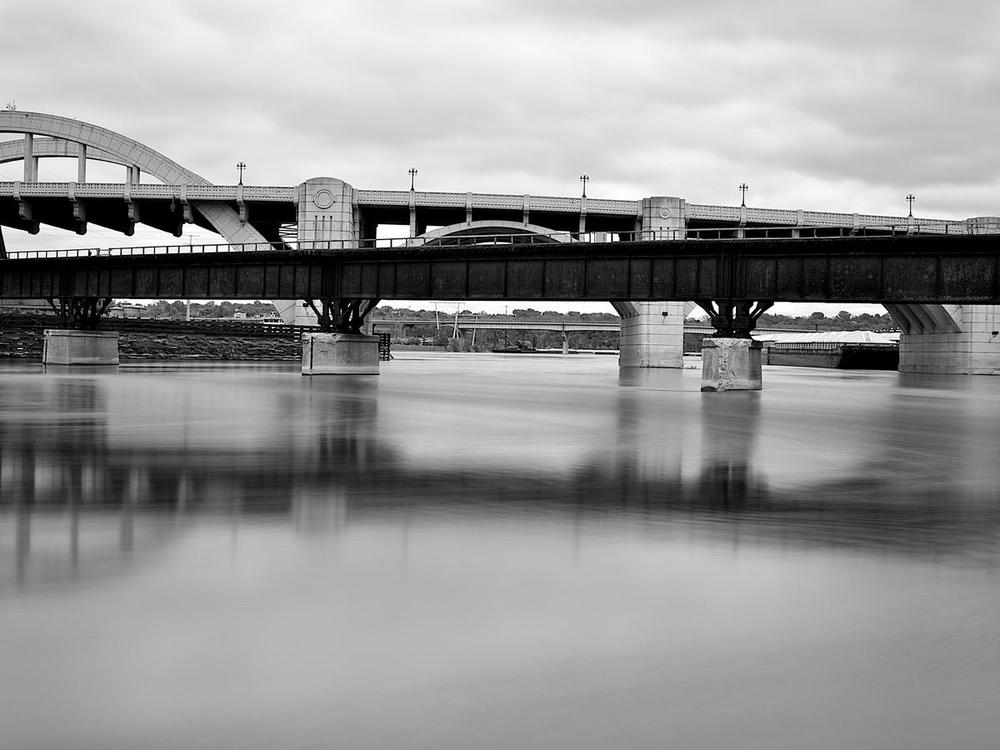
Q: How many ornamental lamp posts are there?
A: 5